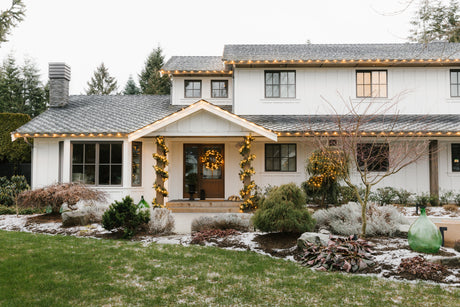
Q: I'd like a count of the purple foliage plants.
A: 3